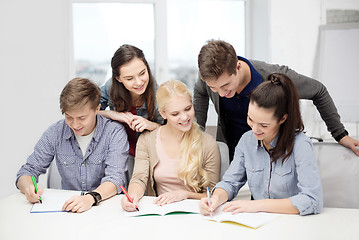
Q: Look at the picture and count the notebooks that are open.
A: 3